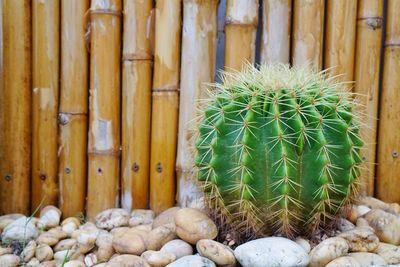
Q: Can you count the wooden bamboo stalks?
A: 13